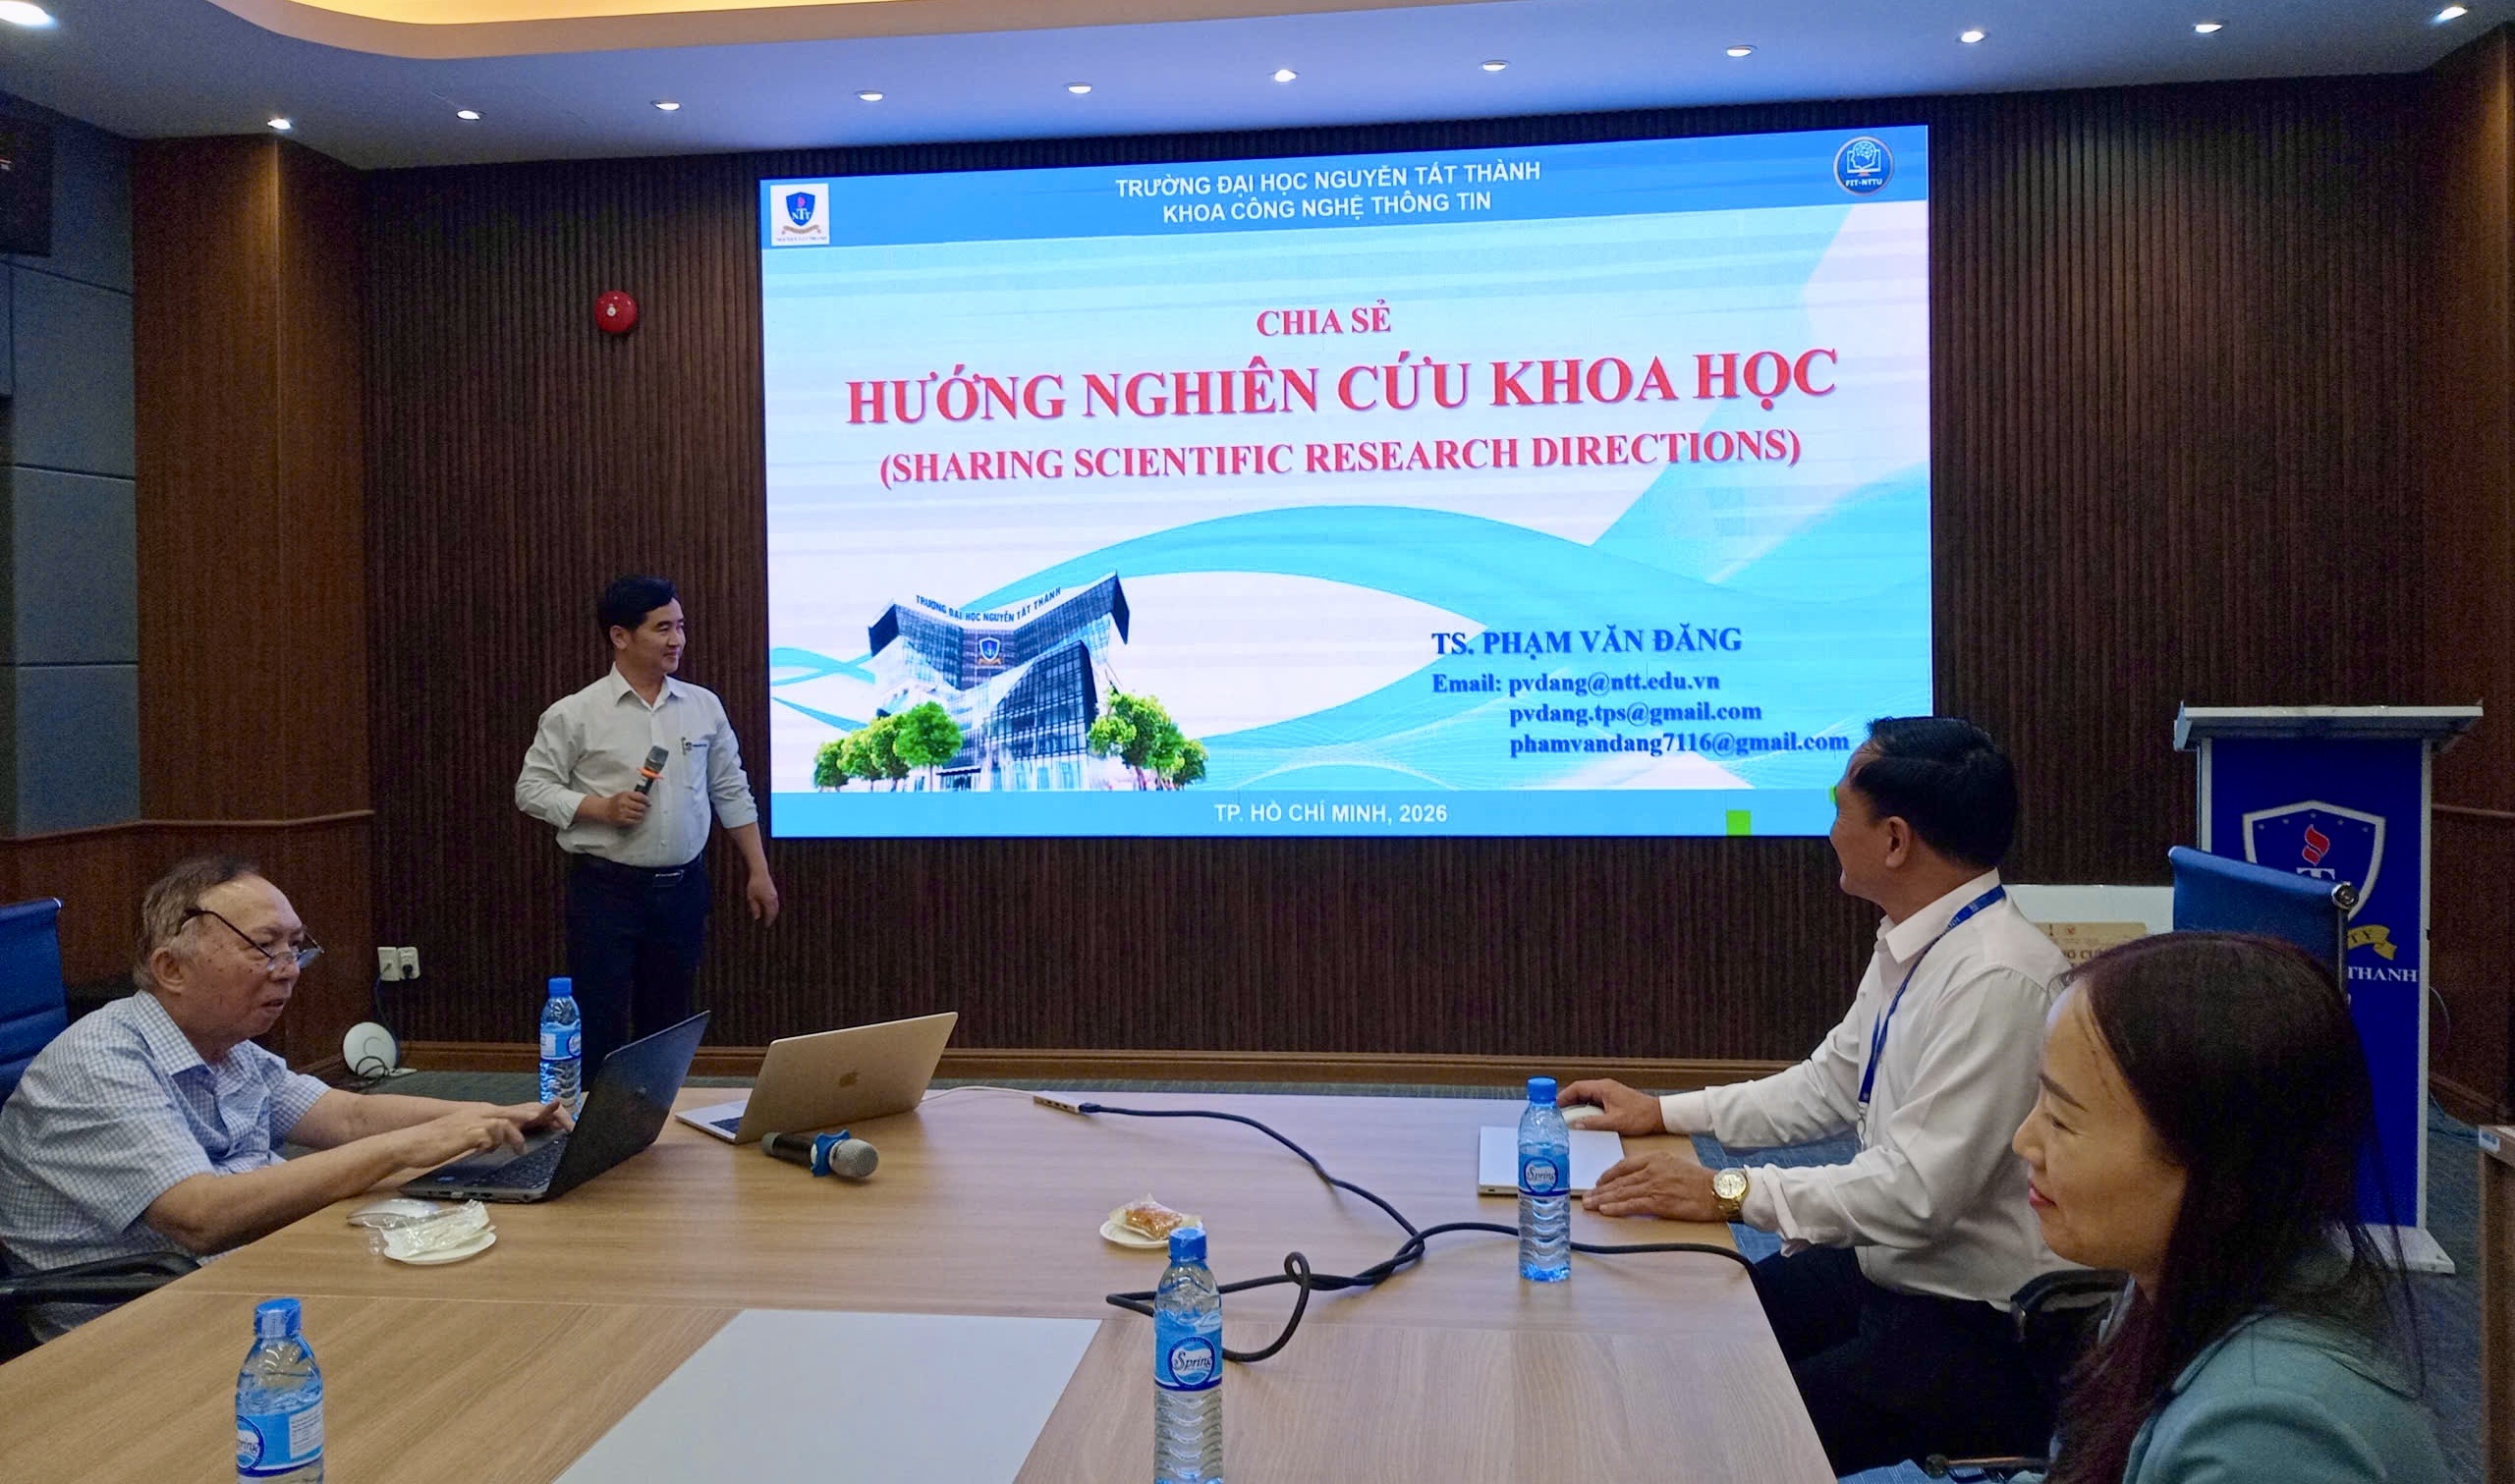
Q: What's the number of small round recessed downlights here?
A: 12